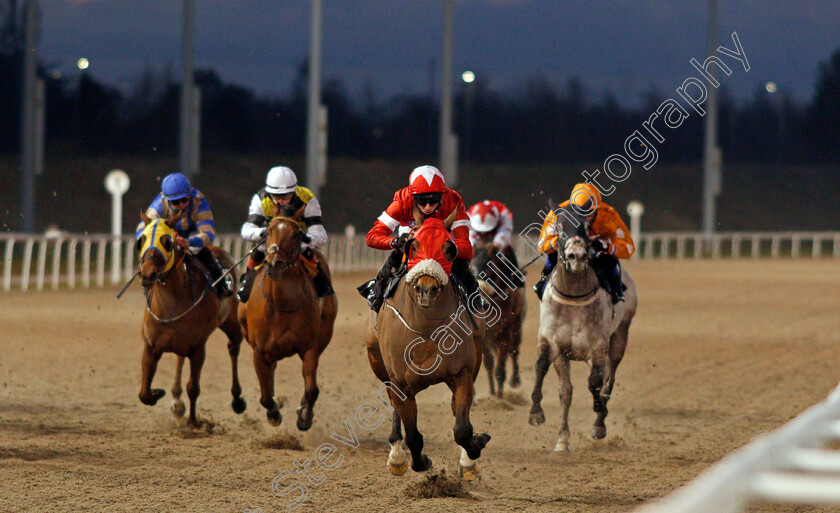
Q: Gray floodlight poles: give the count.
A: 5